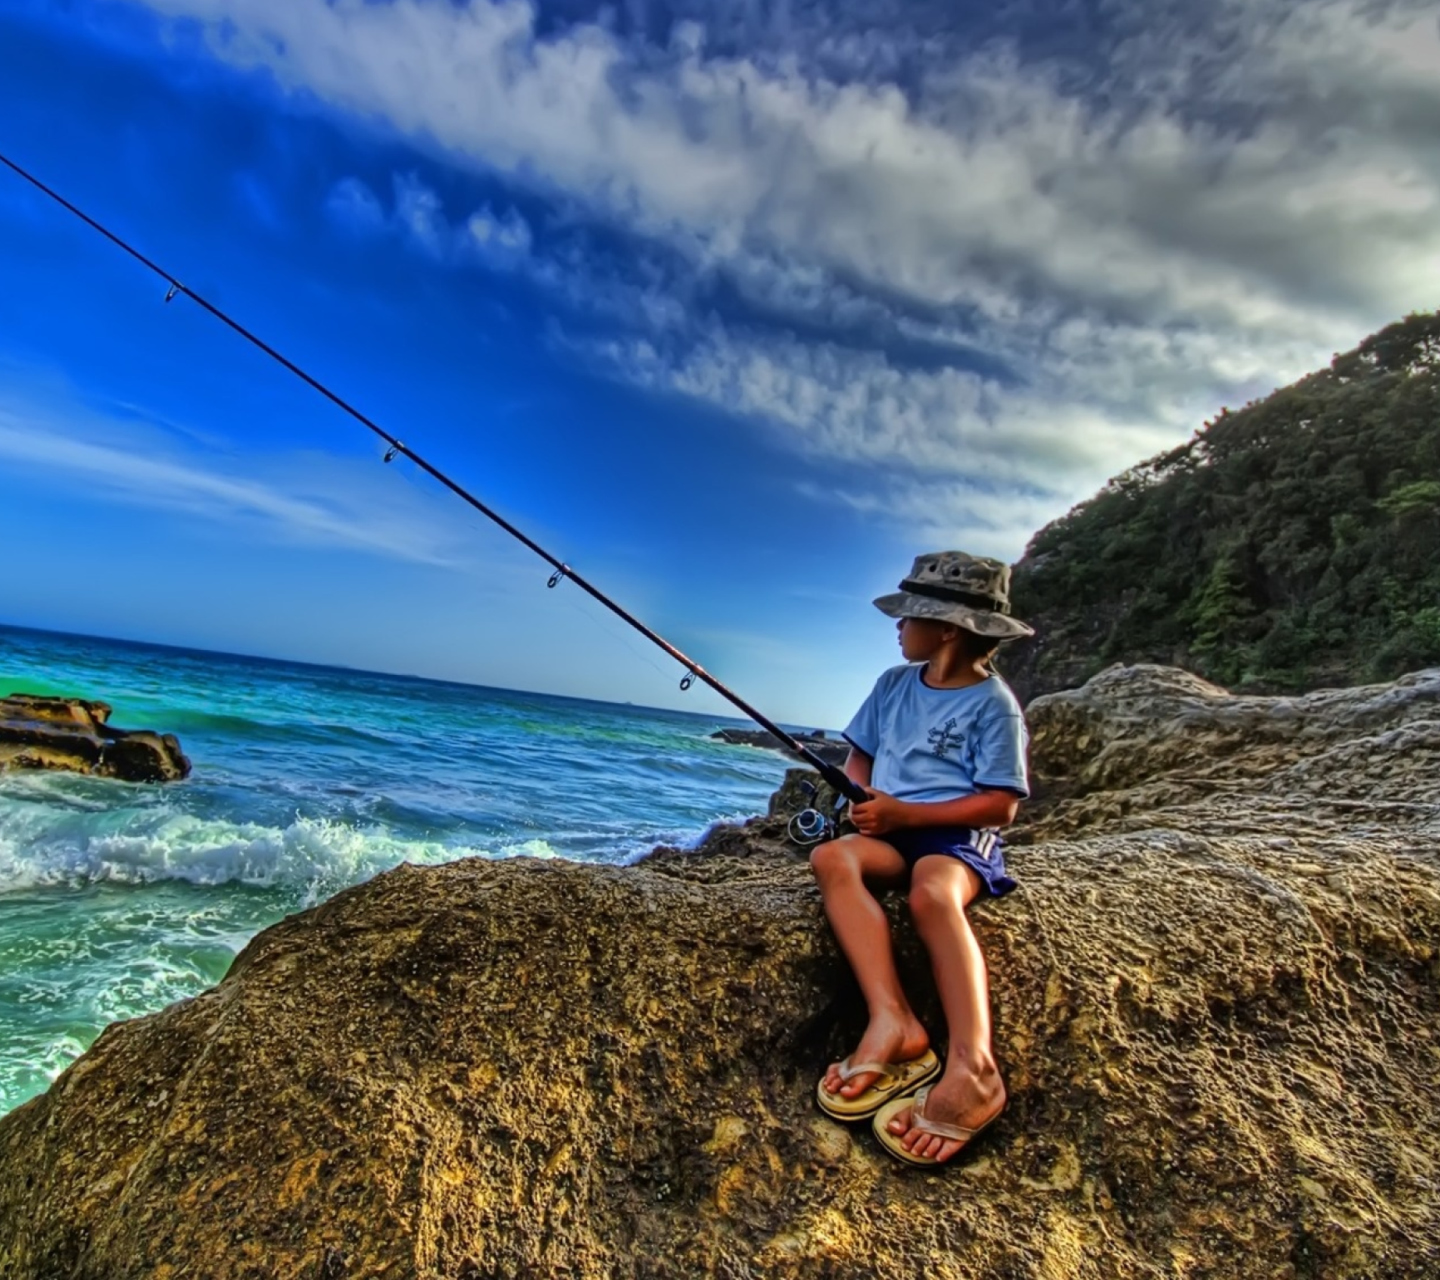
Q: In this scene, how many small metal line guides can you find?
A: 4